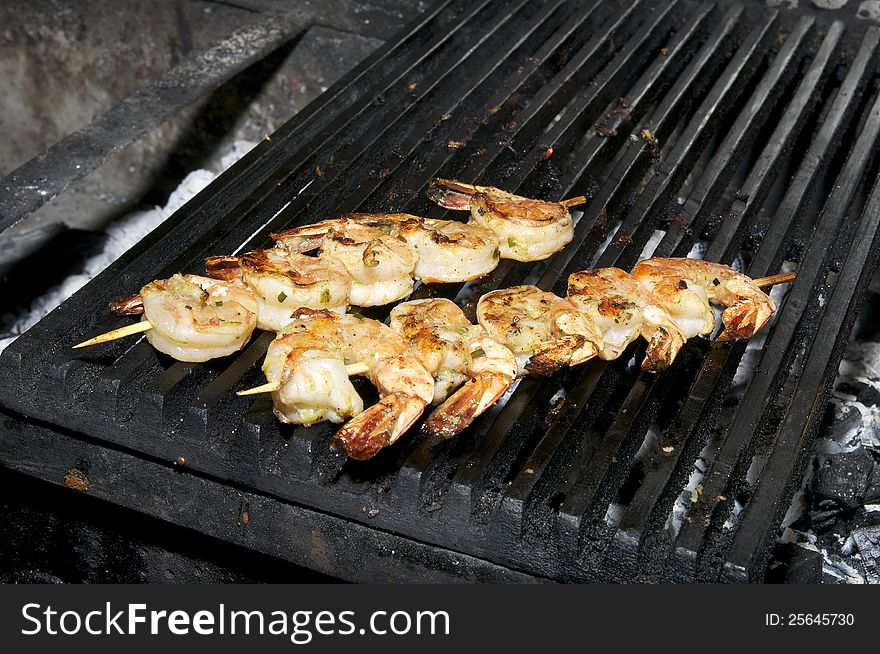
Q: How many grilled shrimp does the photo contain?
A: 10